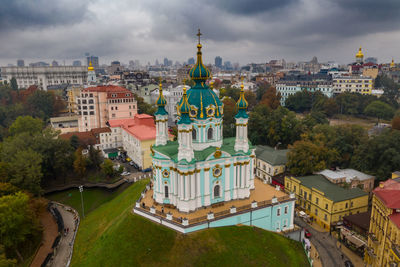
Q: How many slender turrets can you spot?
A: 3